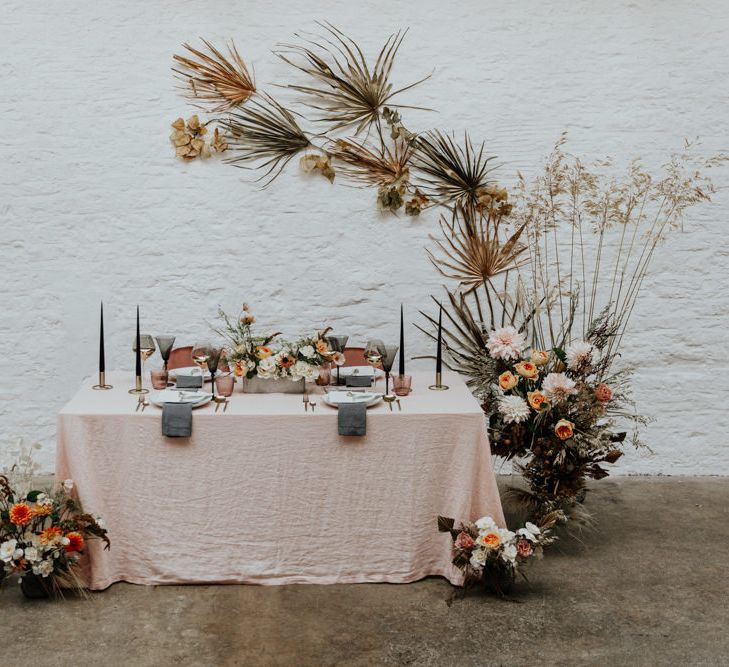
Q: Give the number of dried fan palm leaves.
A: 7